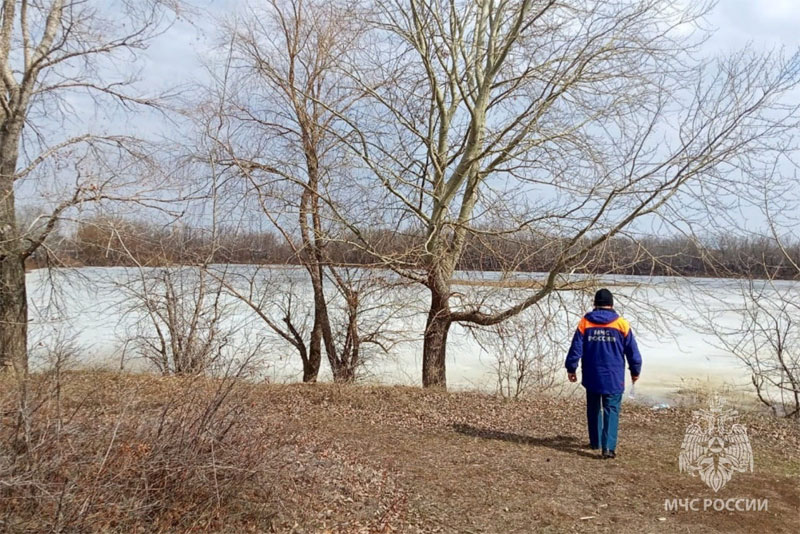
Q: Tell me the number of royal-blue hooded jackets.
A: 1